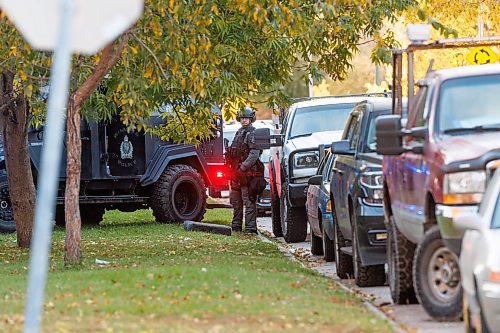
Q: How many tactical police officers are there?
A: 1